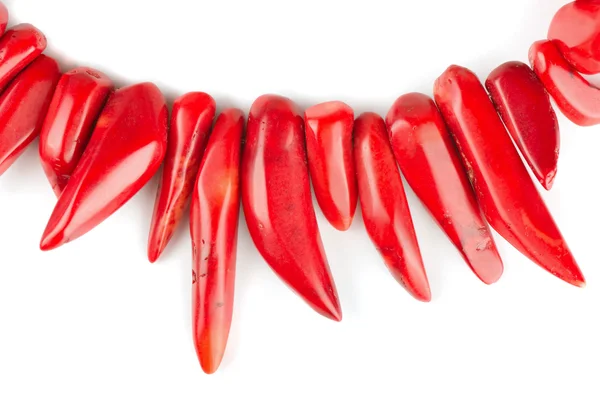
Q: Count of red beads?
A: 15